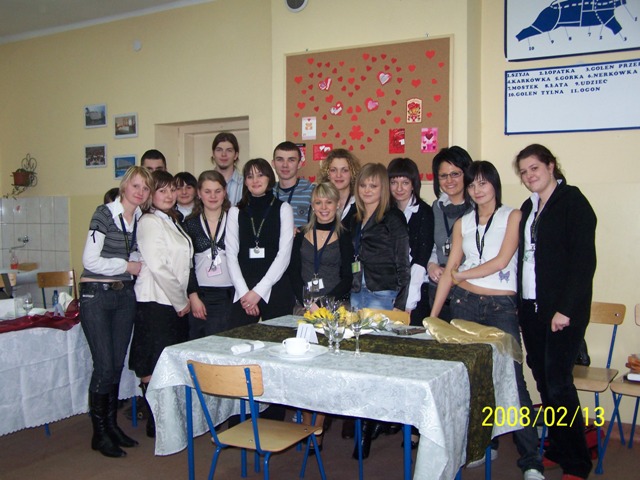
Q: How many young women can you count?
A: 12